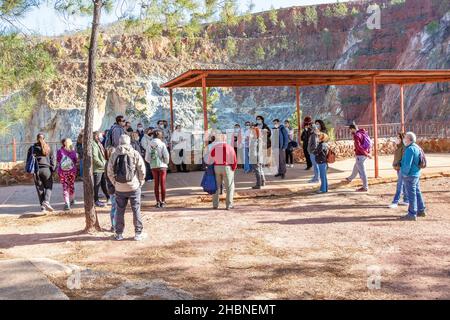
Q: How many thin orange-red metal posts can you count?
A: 5